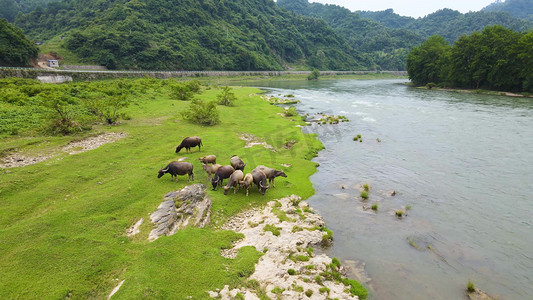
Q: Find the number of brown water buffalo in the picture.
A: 10